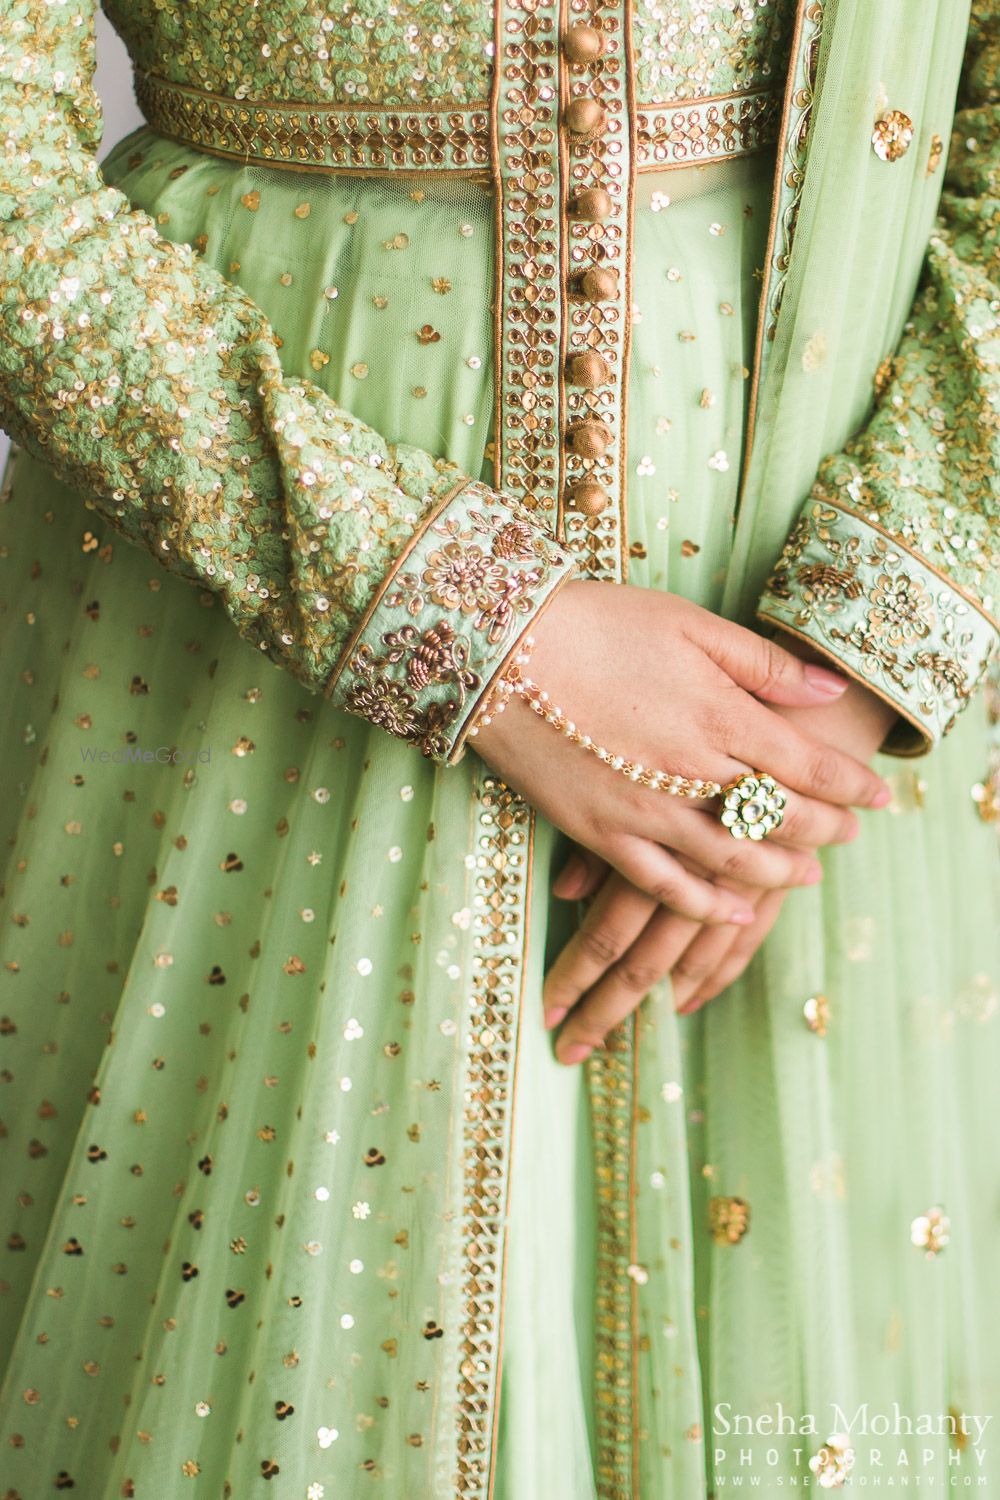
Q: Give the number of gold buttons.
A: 7